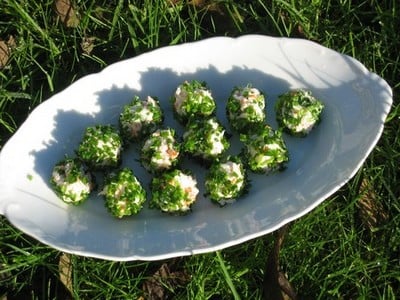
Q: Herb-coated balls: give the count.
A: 12